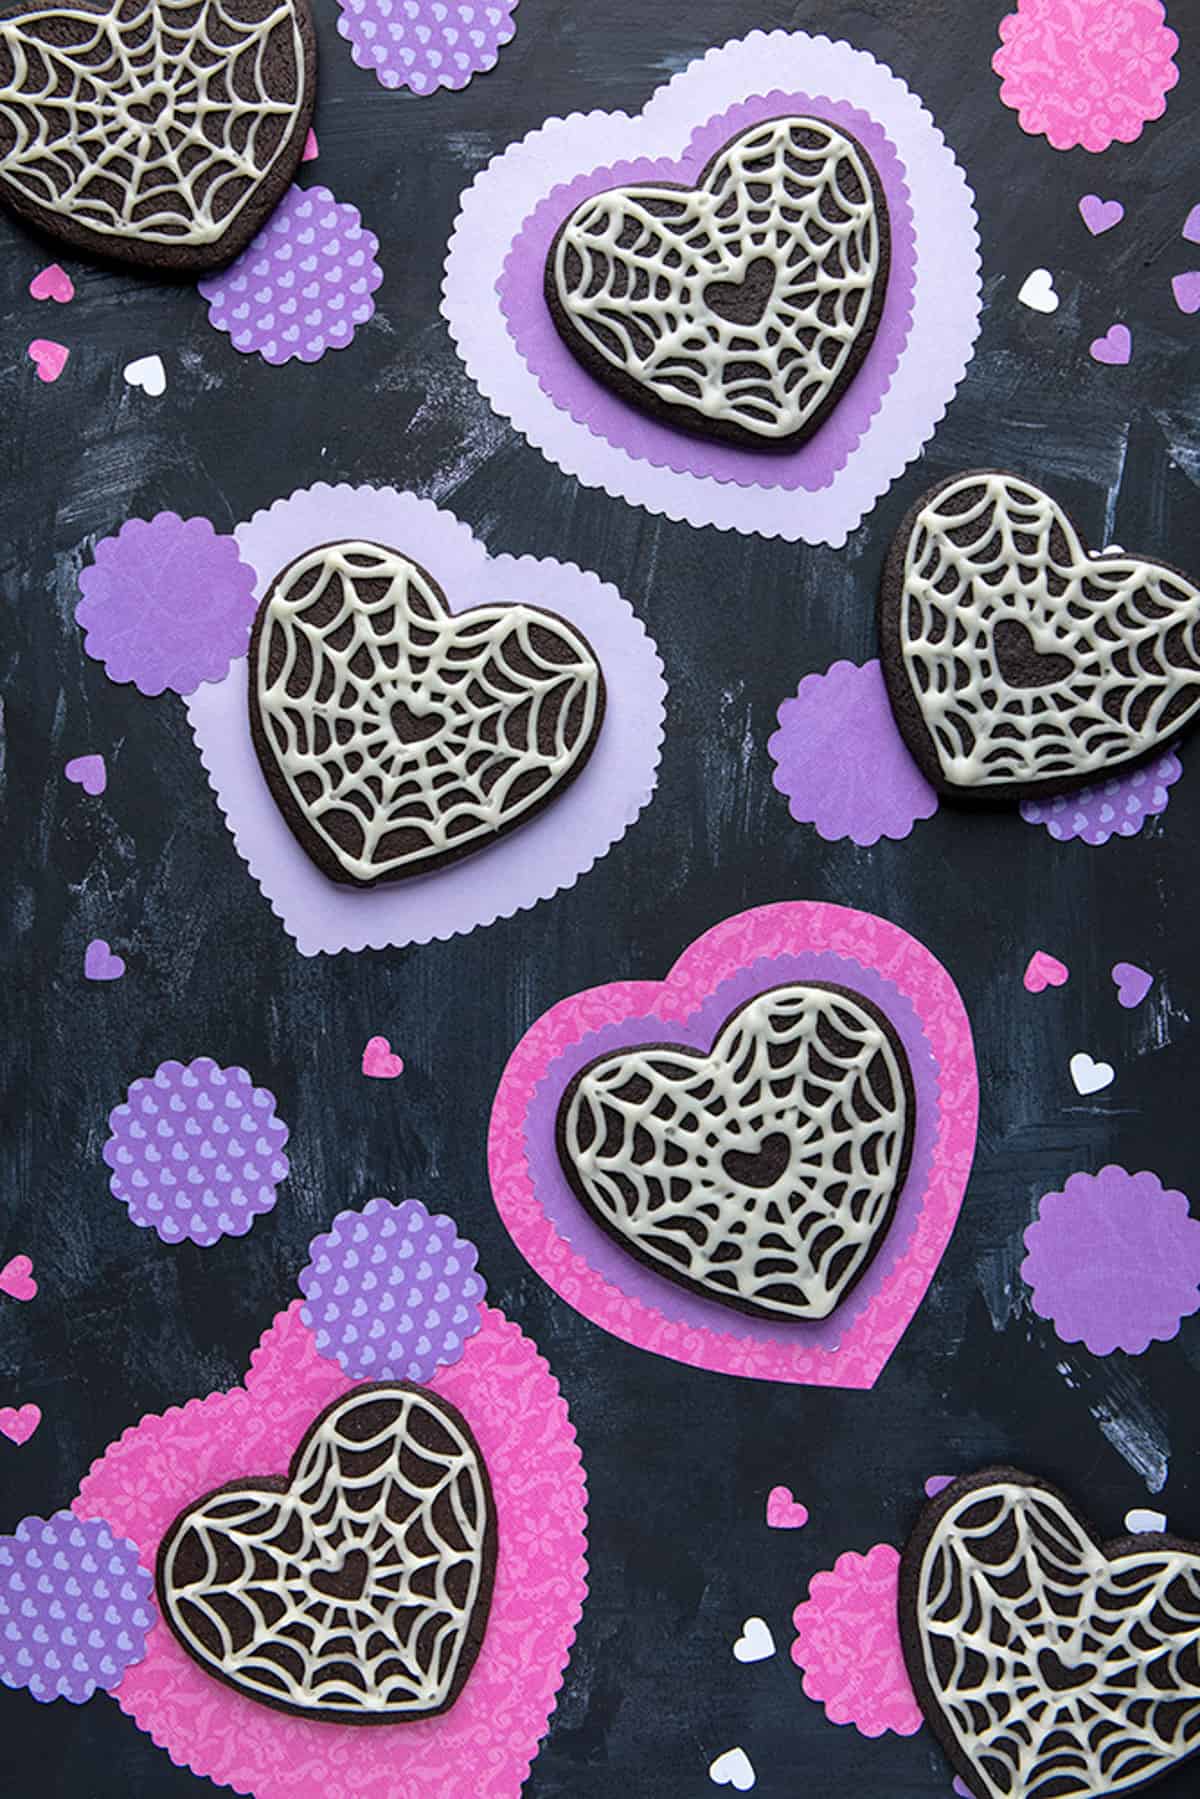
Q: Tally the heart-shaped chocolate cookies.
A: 7